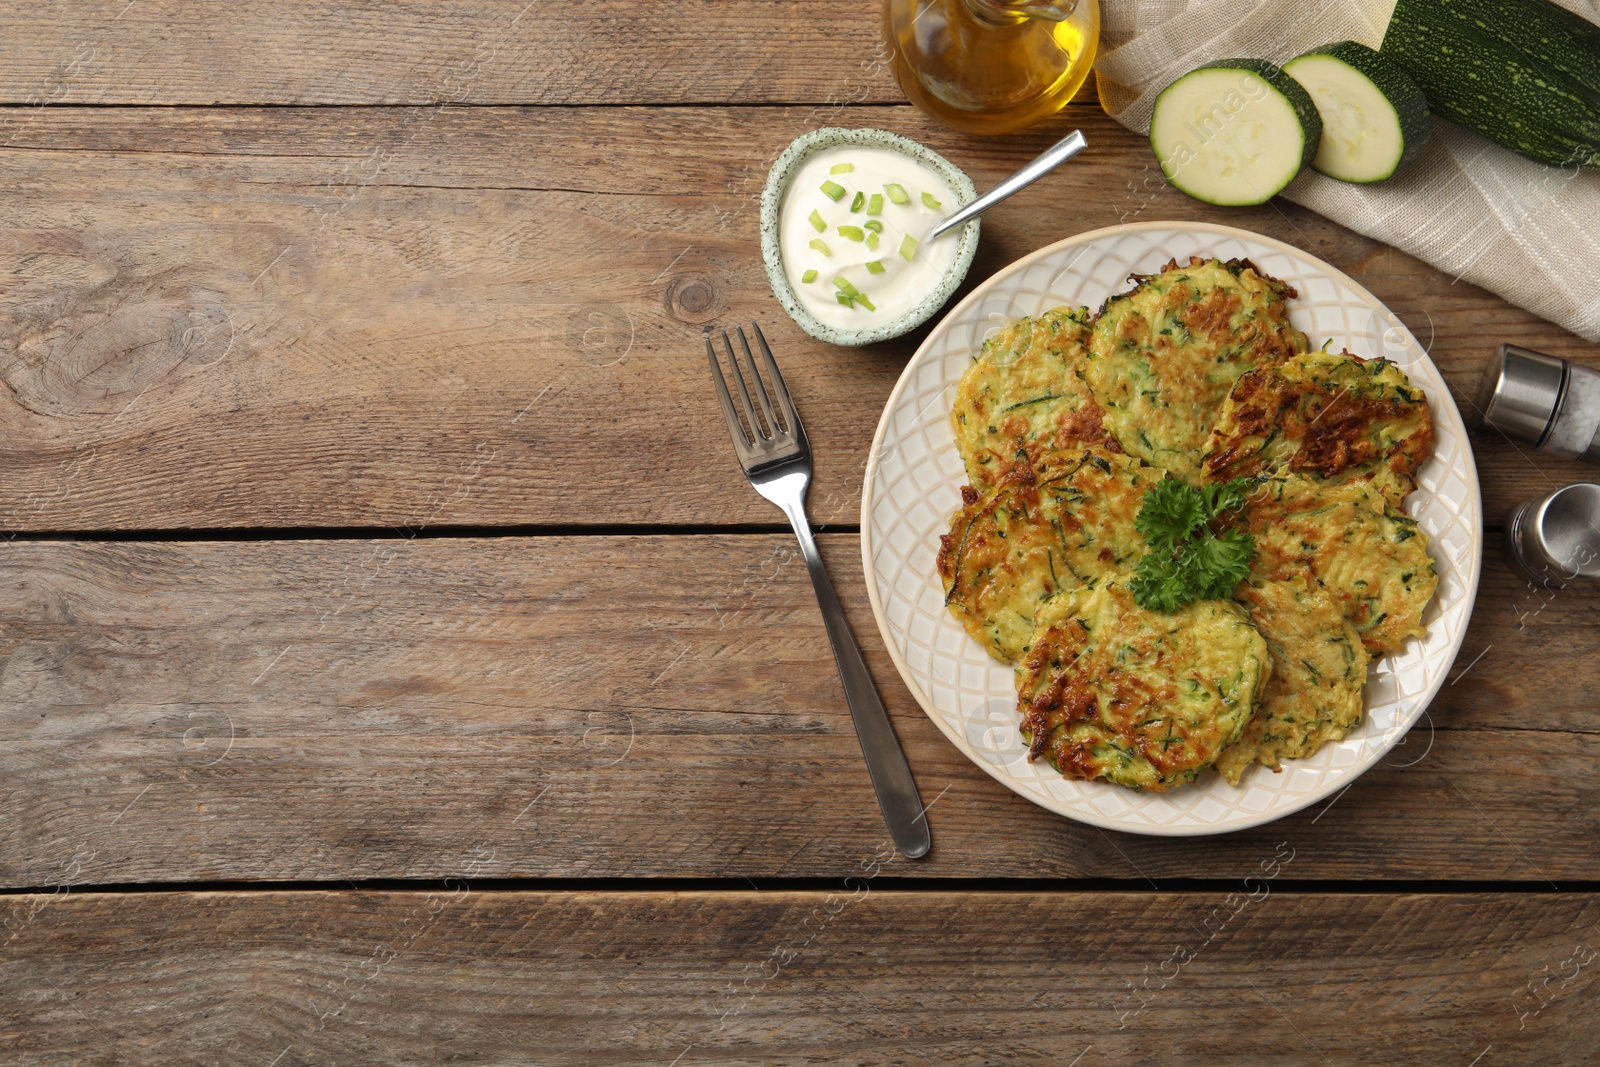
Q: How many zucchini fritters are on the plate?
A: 7